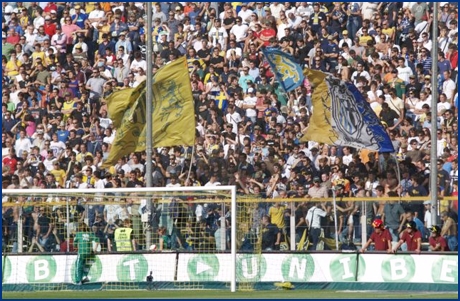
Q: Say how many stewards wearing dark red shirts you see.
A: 3